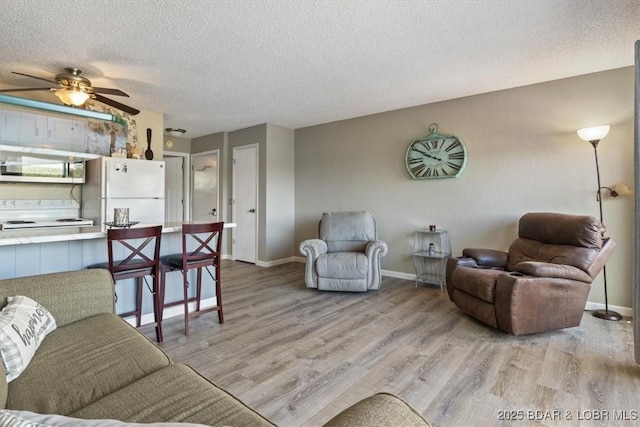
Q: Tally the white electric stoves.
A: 1